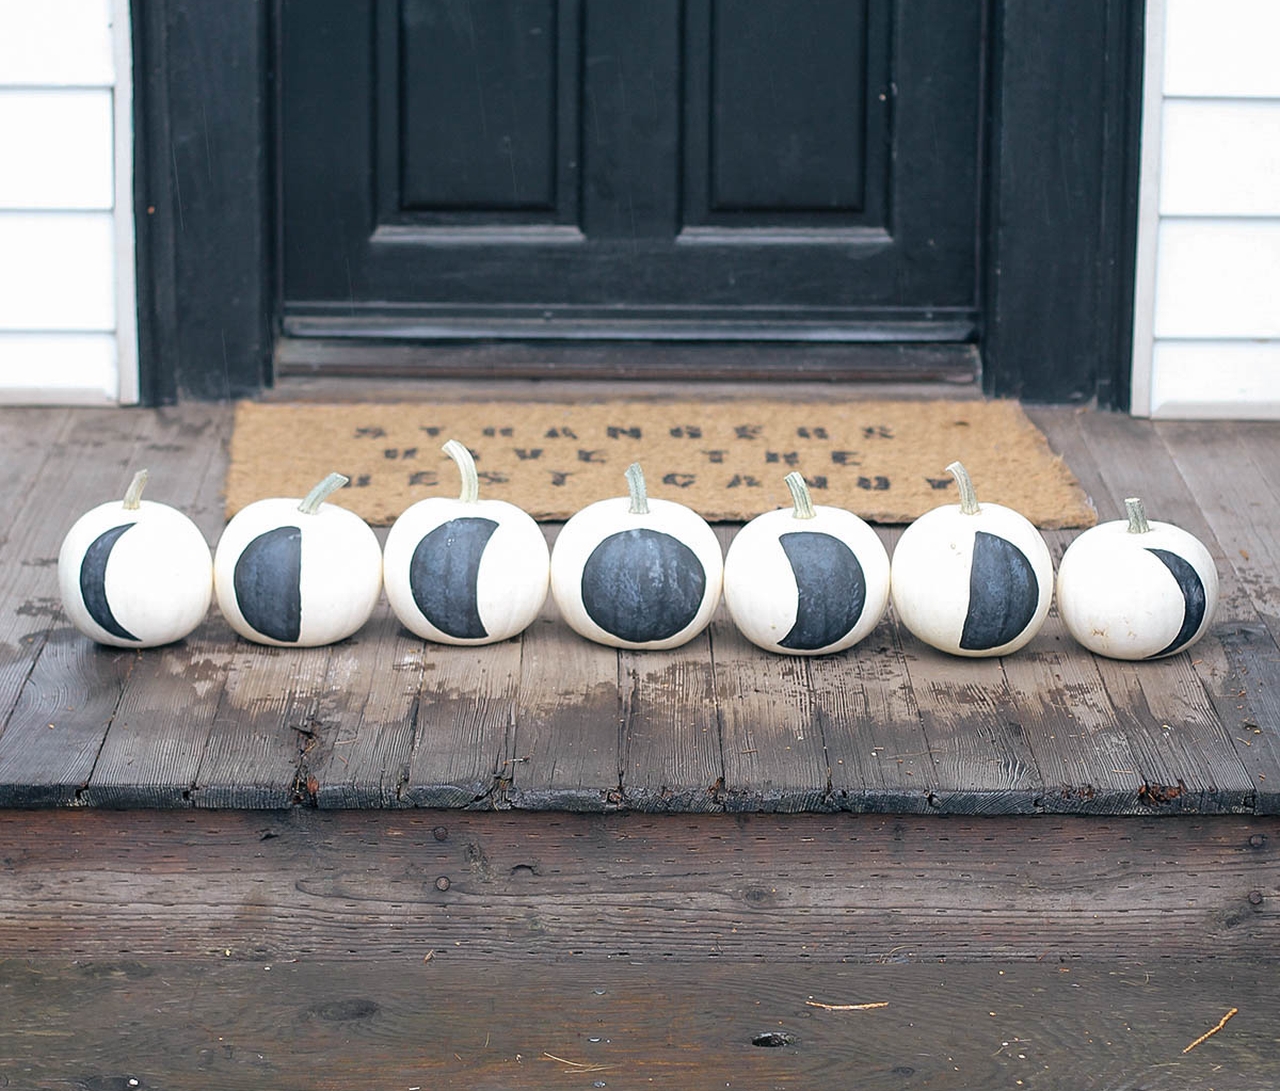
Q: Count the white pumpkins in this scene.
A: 7